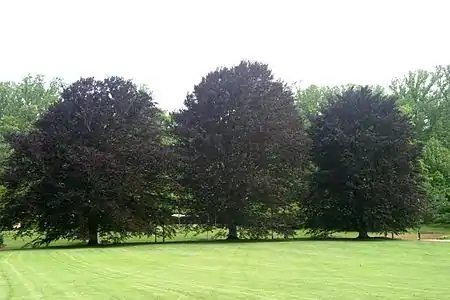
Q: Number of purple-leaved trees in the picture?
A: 3